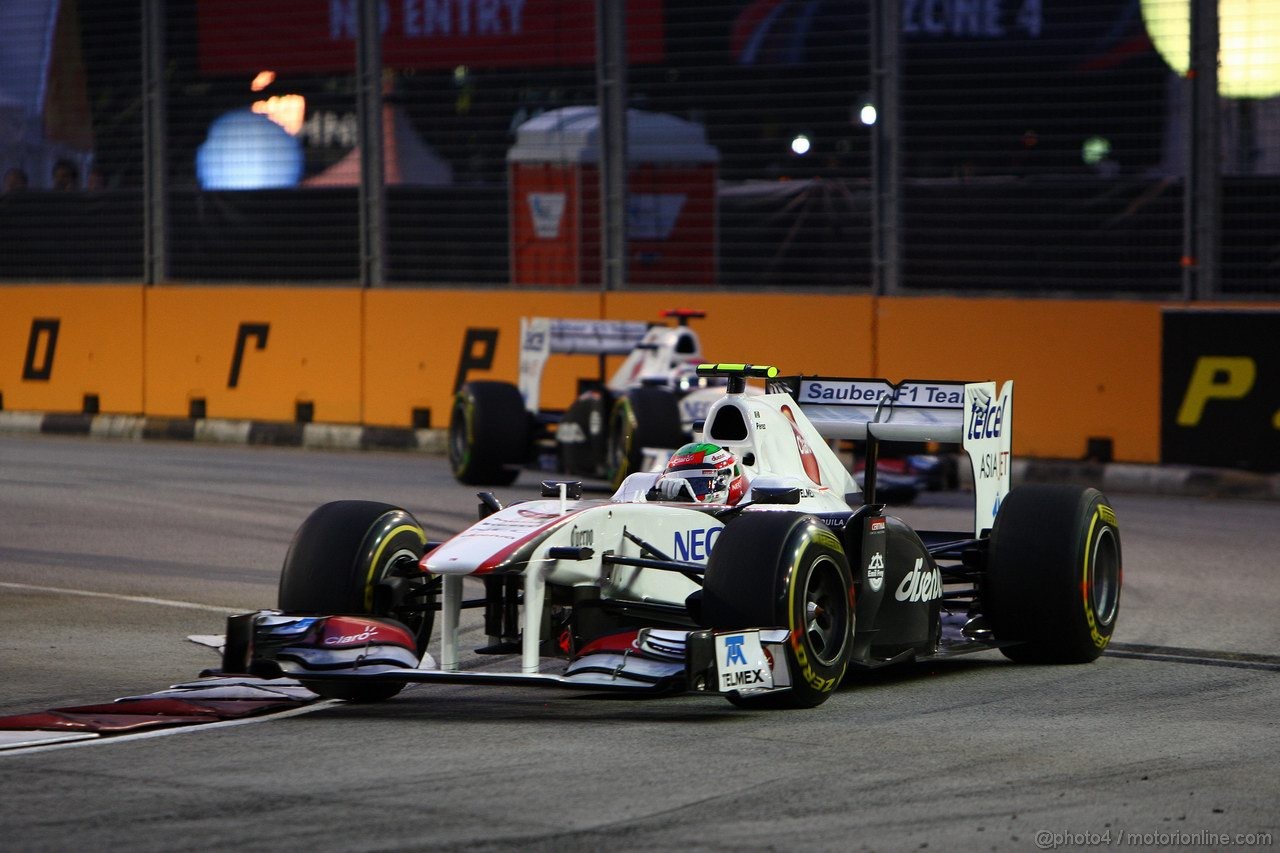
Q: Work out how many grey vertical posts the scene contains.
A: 5